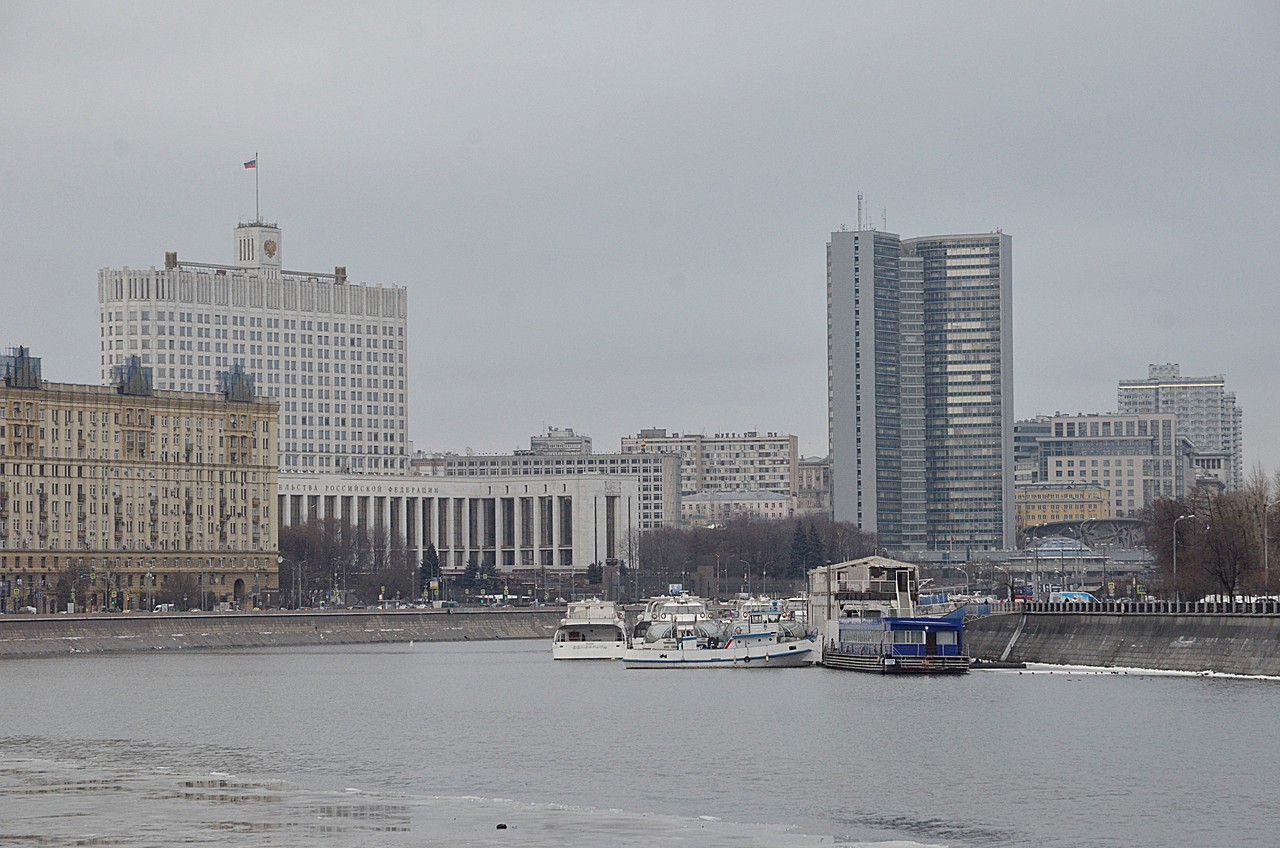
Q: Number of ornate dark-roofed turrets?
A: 3